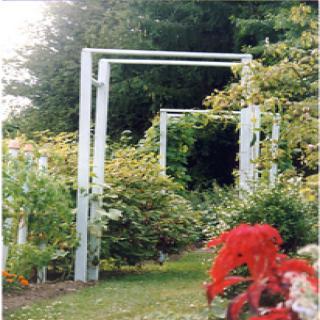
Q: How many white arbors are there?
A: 2